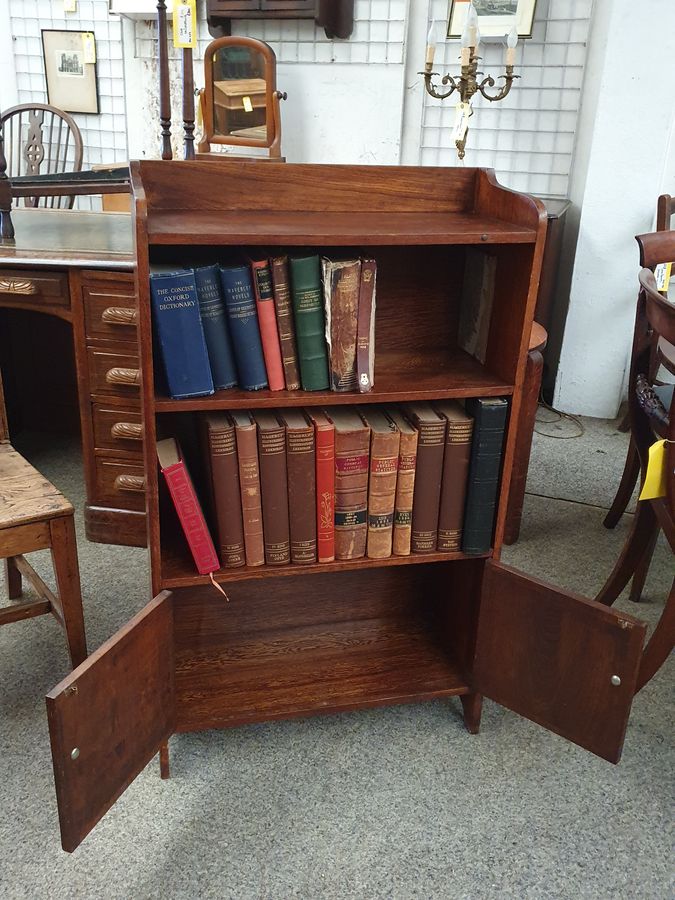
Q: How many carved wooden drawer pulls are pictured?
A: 5